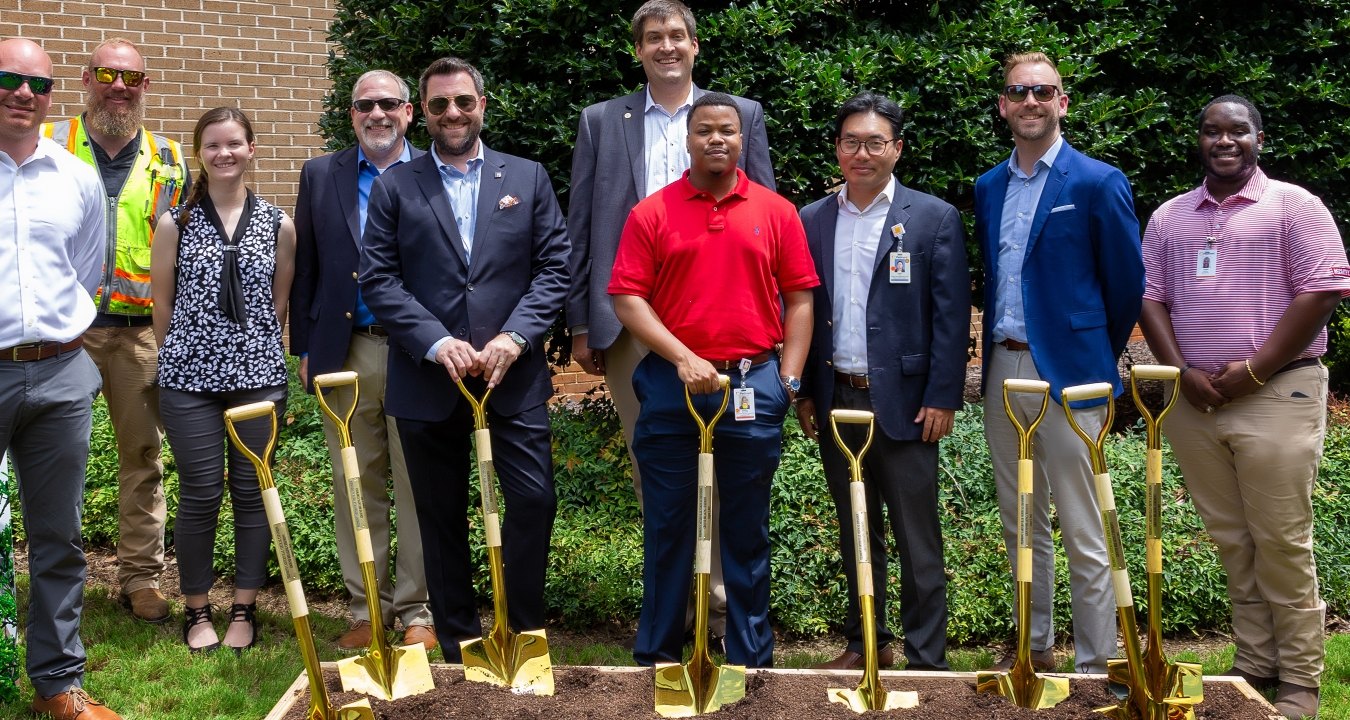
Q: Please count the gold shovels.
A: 8